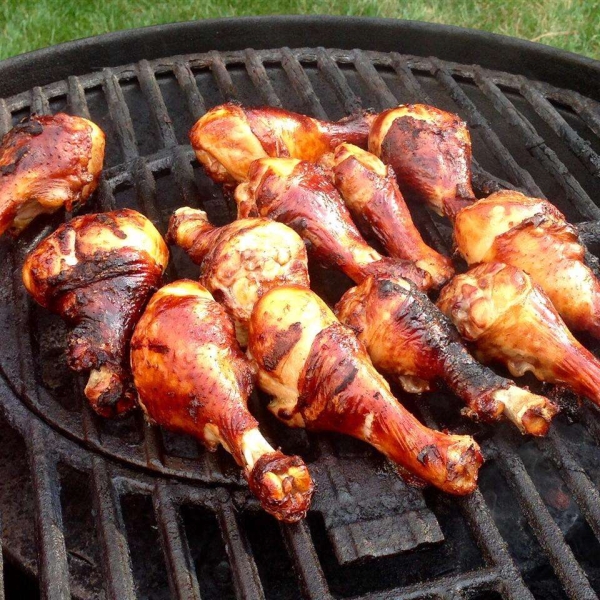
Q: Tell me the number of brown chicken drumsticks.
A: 12